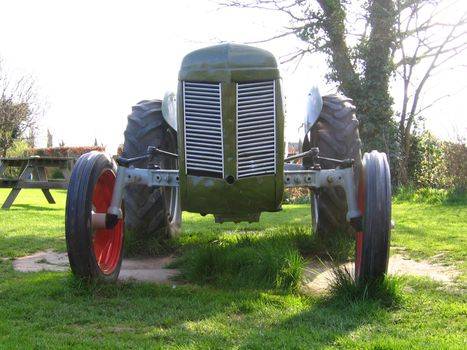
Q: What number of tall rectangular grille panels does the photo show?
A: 2